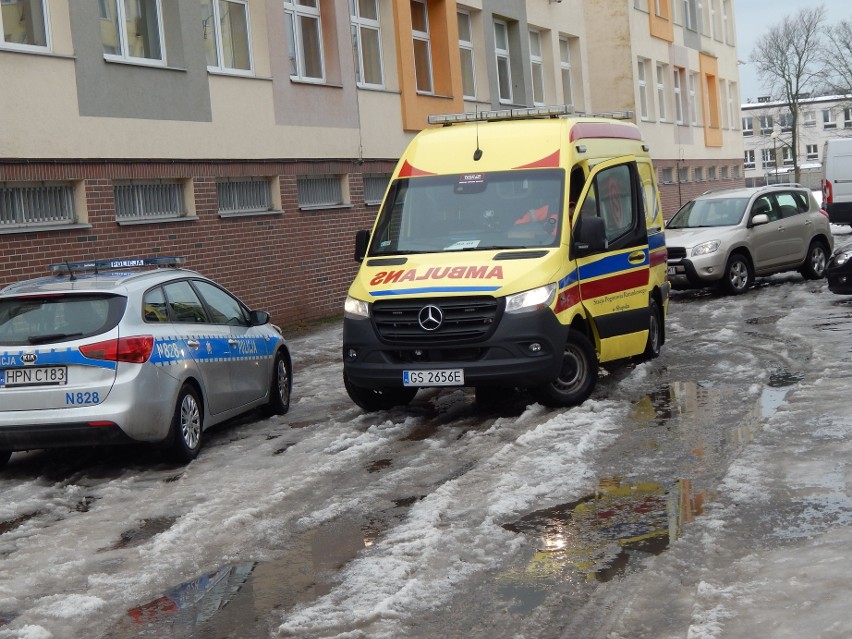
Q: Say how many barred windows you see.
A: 5